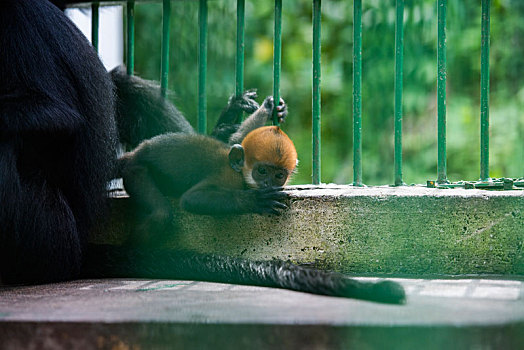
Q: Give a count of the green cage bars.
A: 11